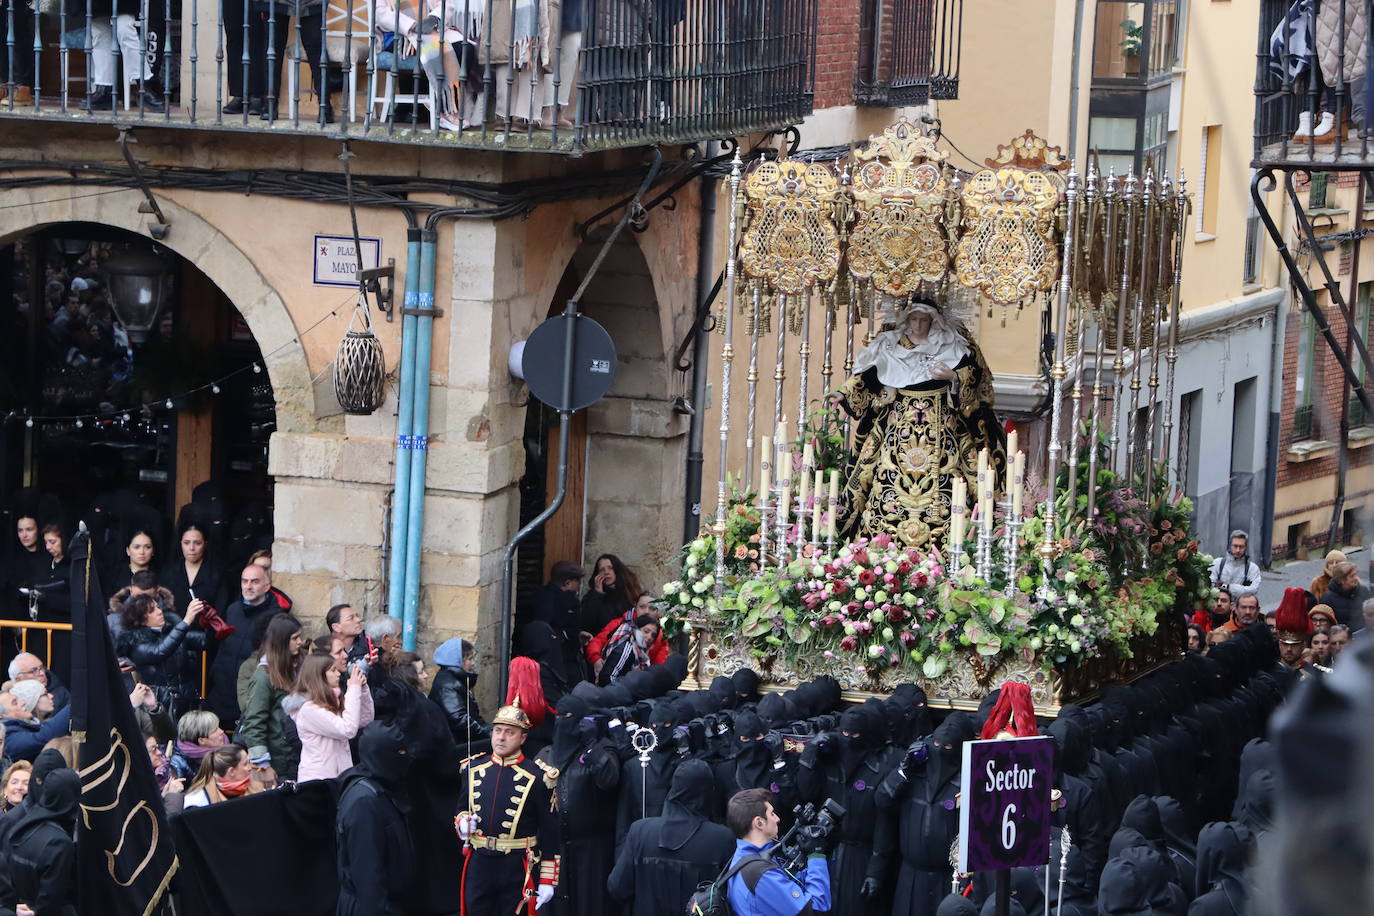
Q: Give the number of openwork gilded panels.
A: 3